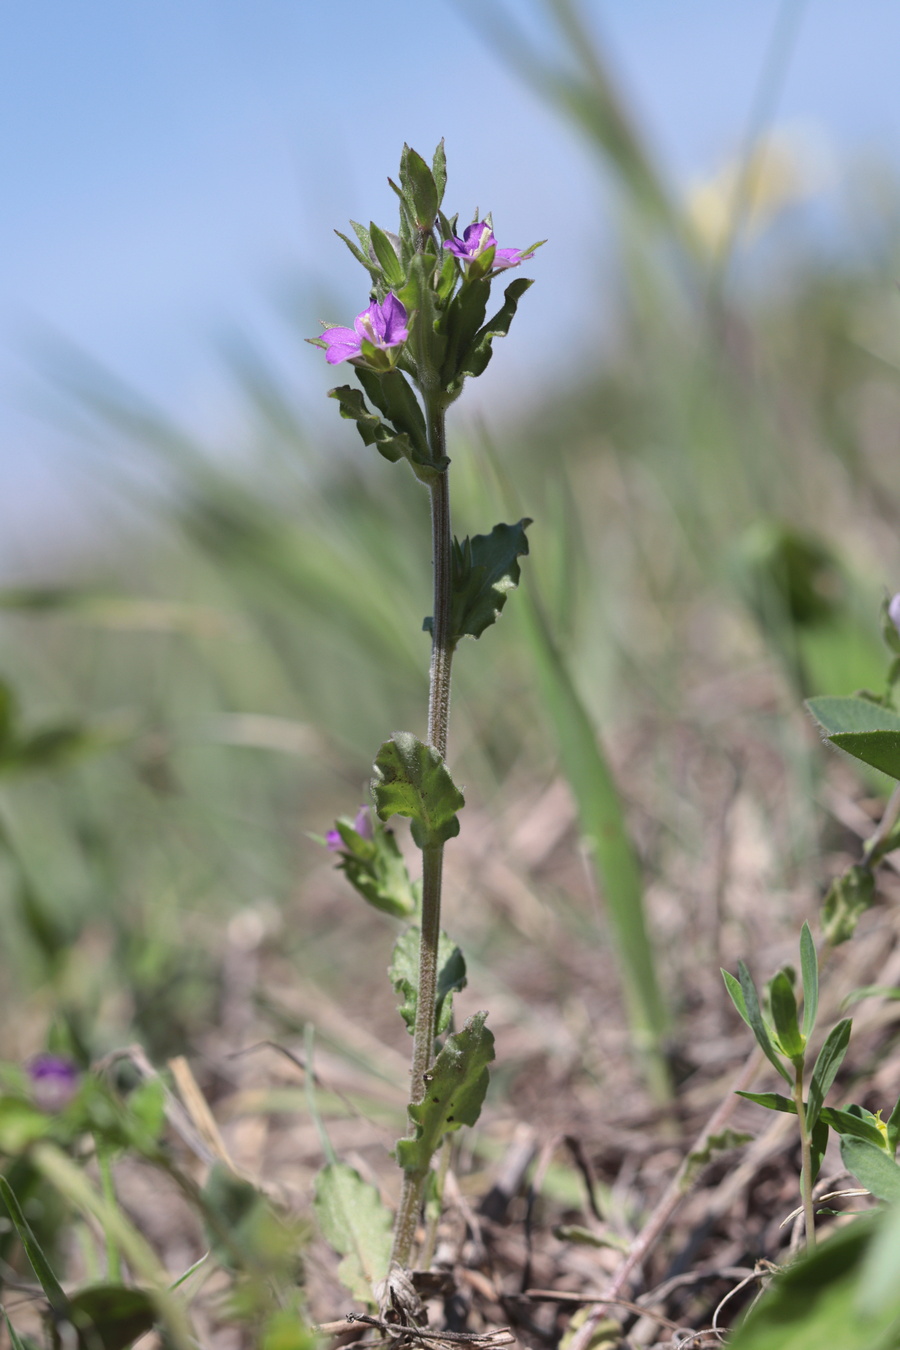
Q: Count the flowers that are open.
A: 2